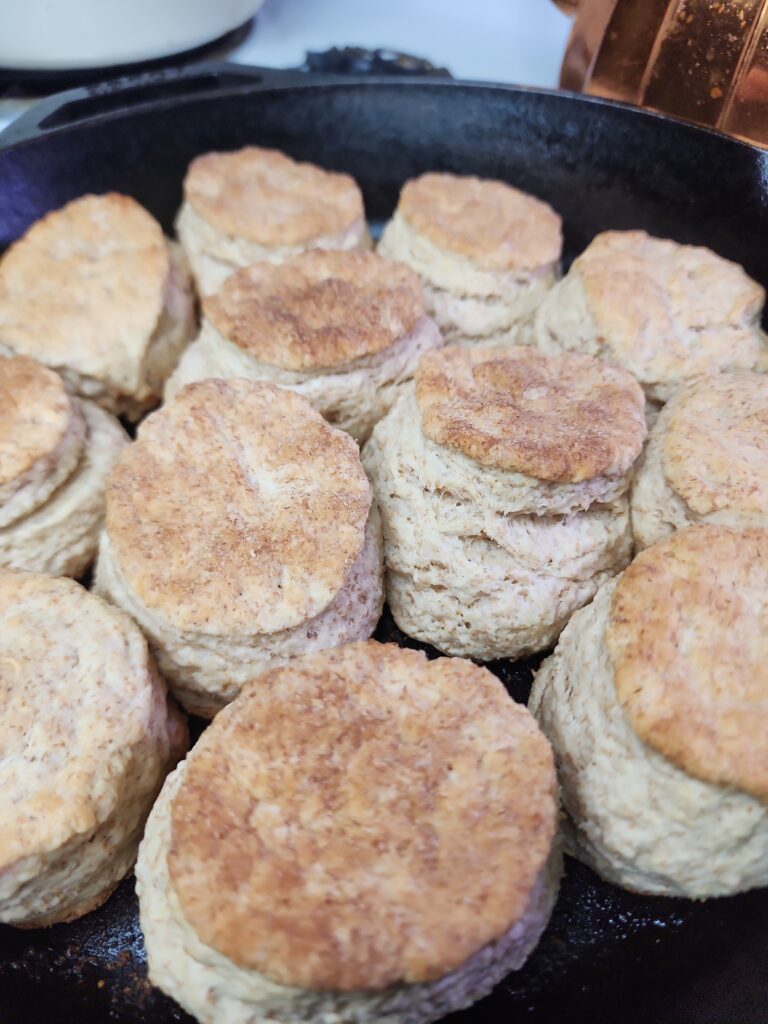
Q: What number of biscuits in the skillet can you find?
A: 12